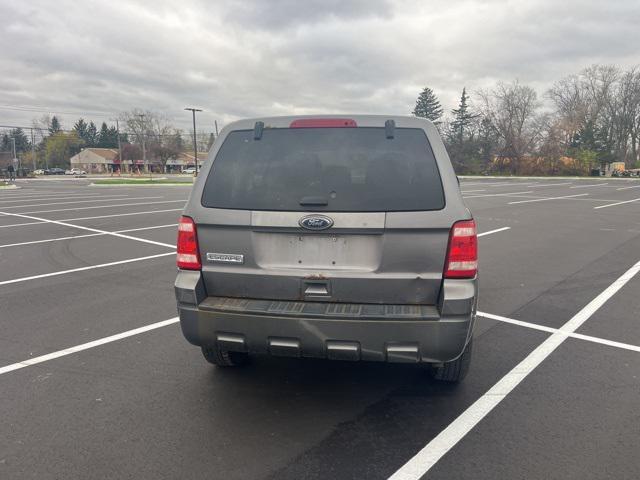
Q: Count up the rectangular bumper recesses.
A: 4